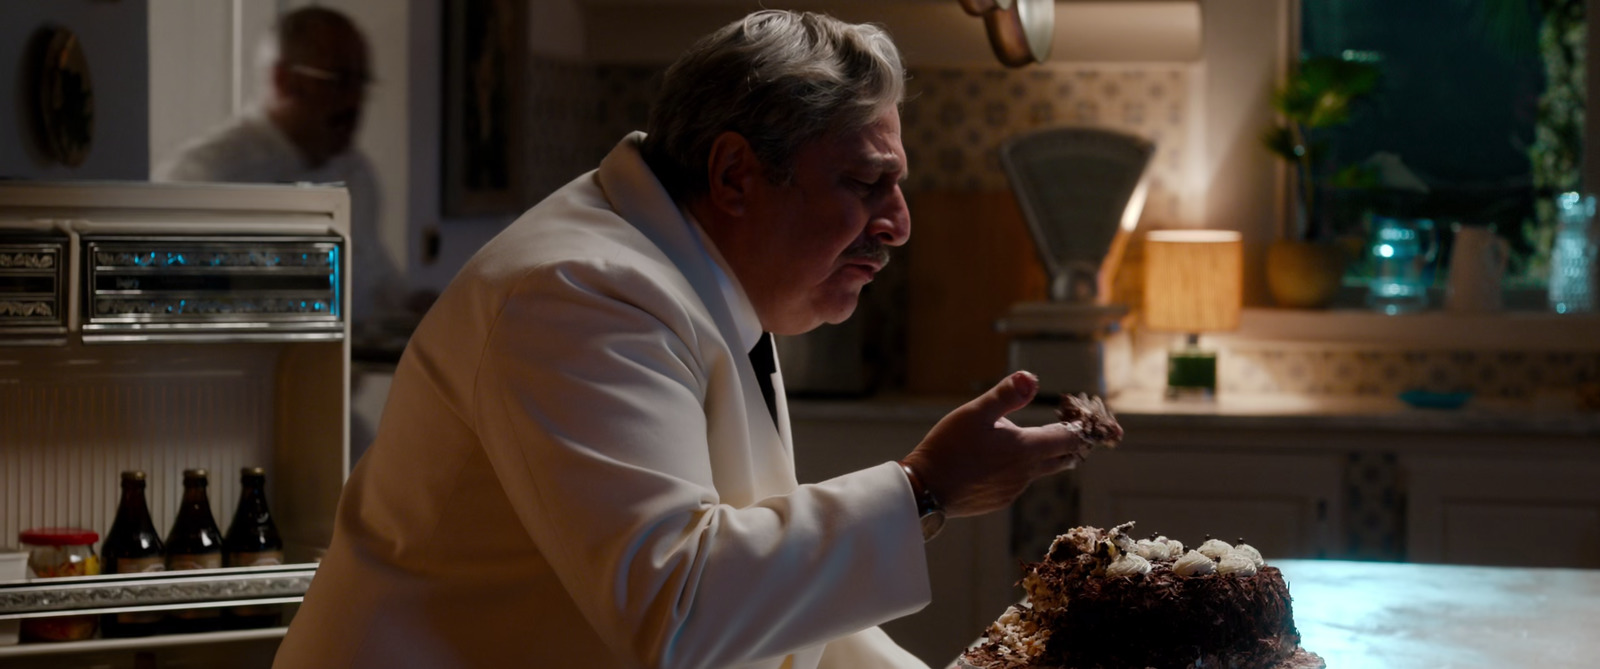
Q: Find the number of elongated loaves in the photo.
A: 0